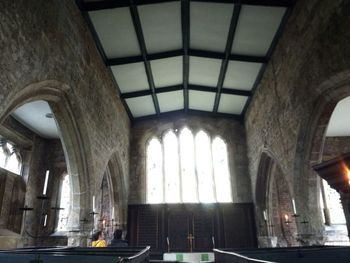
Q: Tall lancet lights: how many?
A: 5